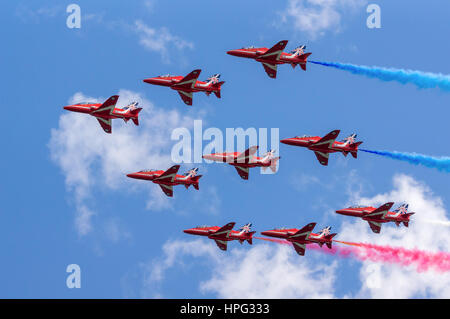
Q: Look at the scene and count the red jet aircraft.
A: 9